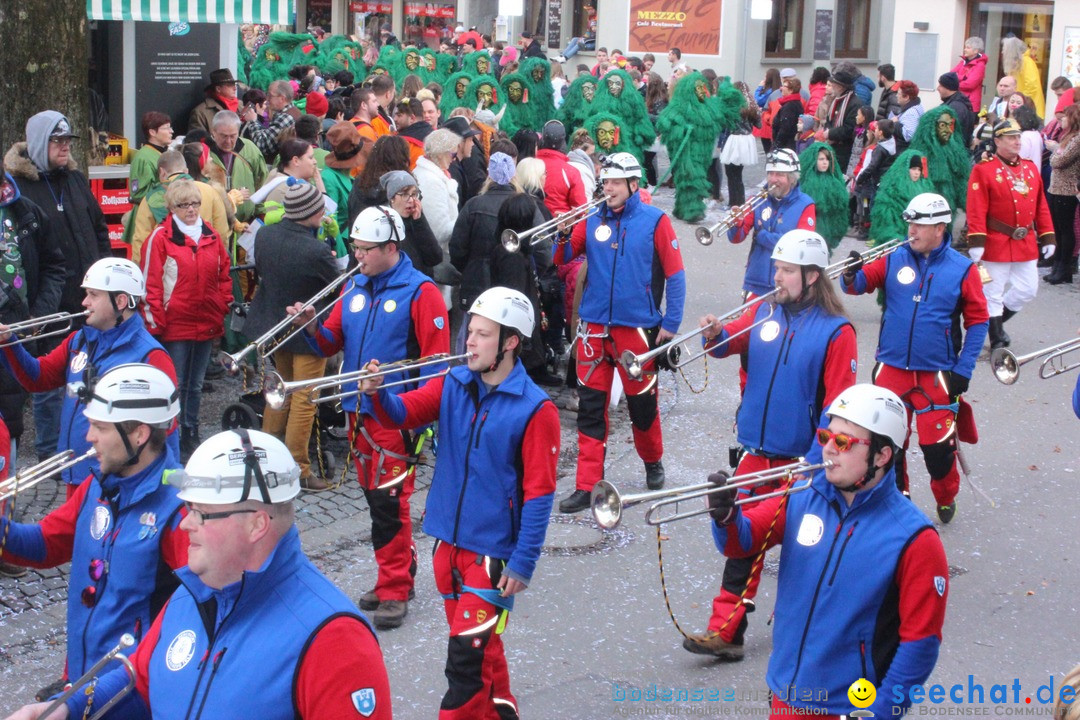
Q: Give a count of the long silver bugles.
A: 11